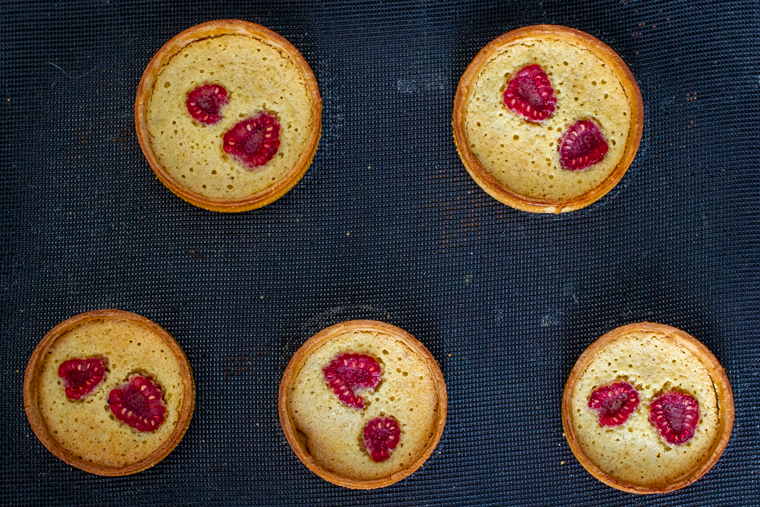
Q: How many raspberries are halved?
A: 10